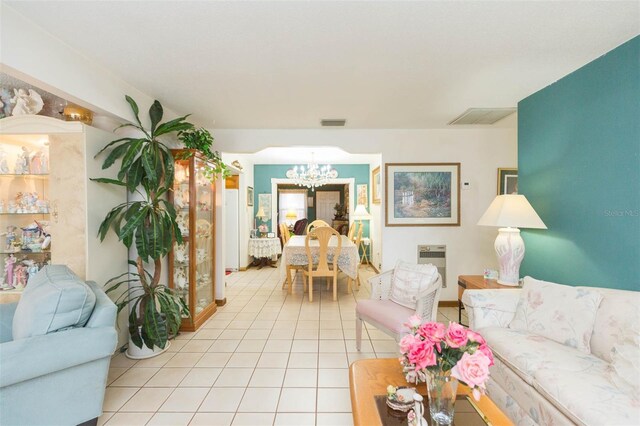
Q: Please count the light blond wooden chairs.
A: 6